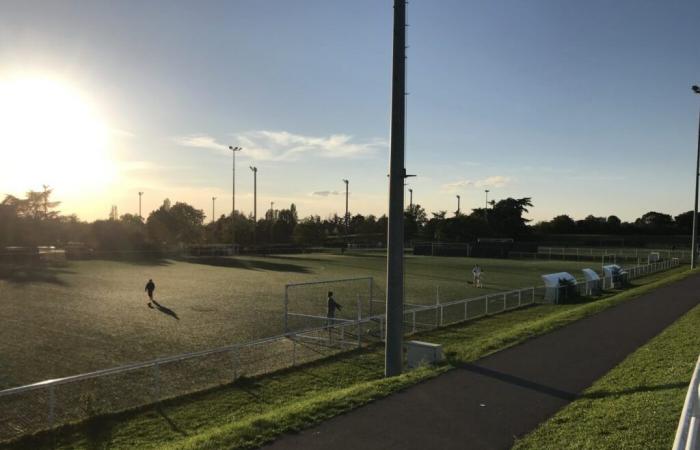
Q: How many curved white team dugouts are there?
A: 3